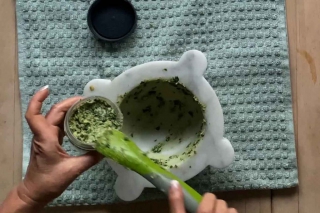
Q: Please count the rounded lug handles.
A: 4